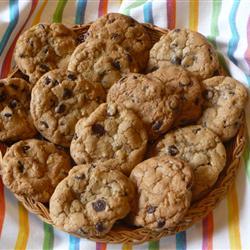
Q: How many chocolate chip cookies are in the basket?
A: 14